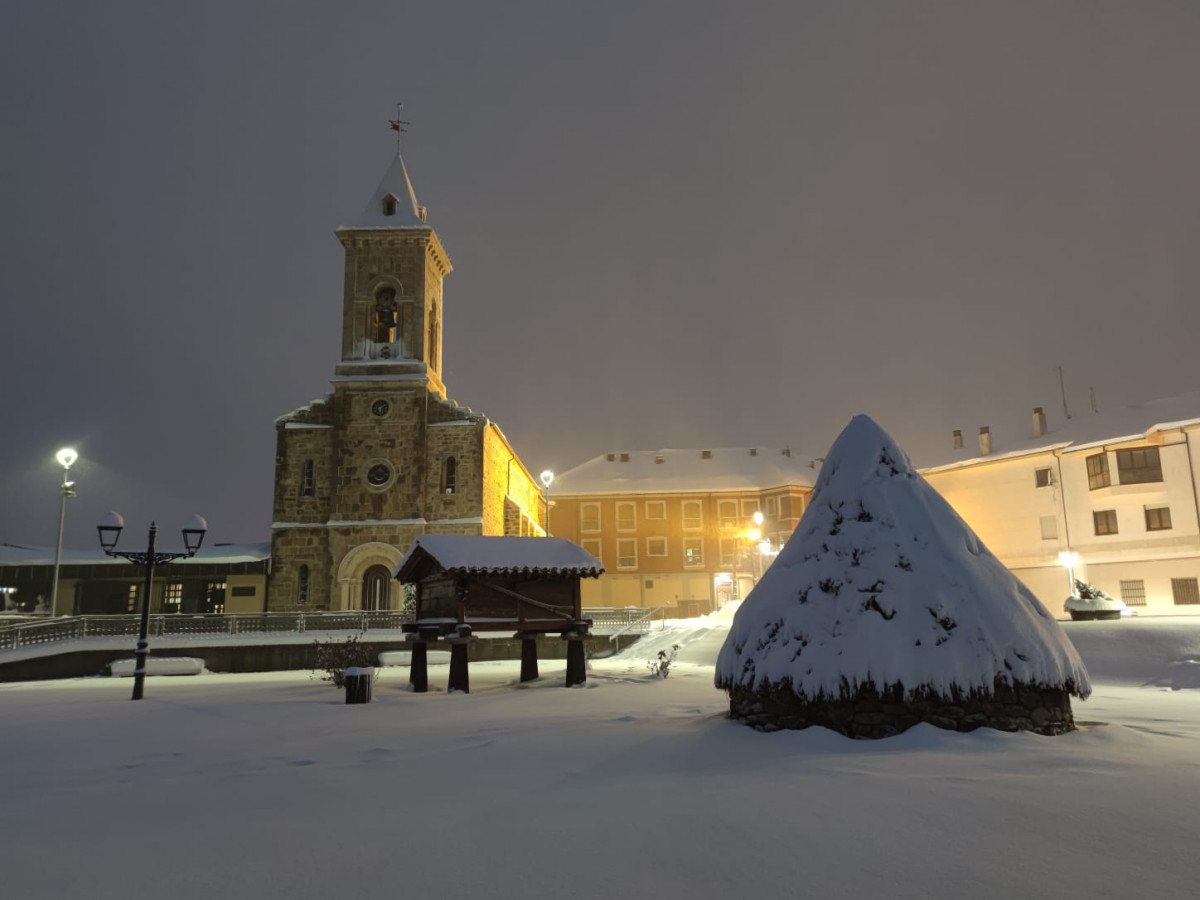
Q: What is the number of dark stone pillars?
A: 4